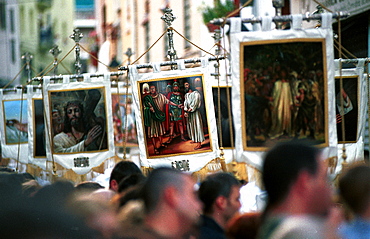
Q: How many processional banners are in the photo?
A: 8